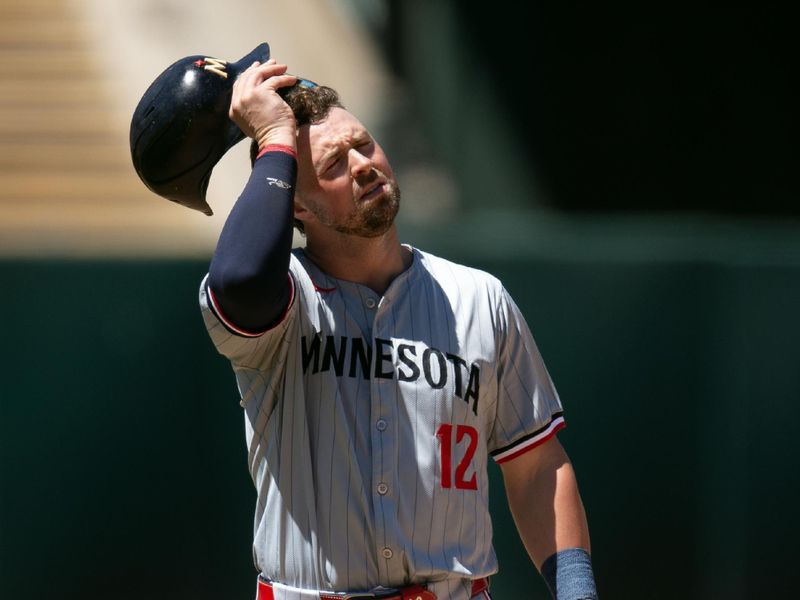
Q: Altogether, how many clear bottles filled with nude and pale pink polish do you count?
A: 0